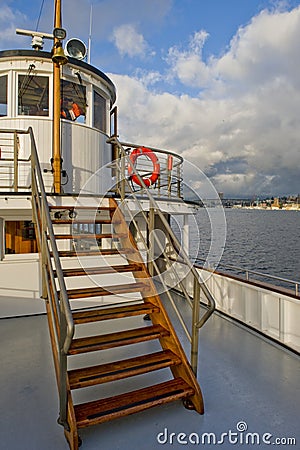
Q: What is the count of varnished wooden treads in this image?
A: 10